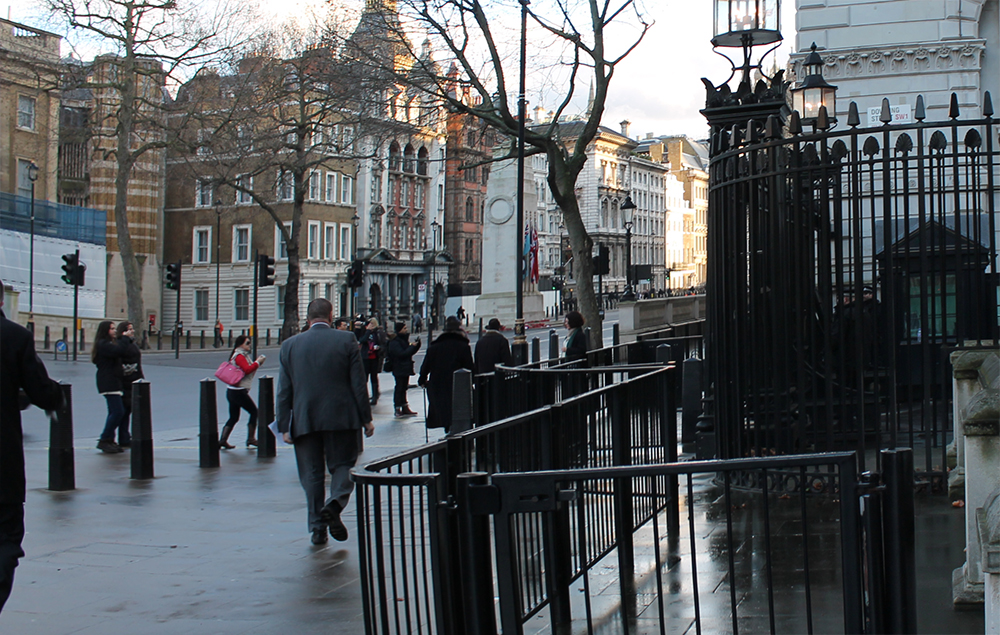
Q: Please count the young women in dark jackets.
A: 2